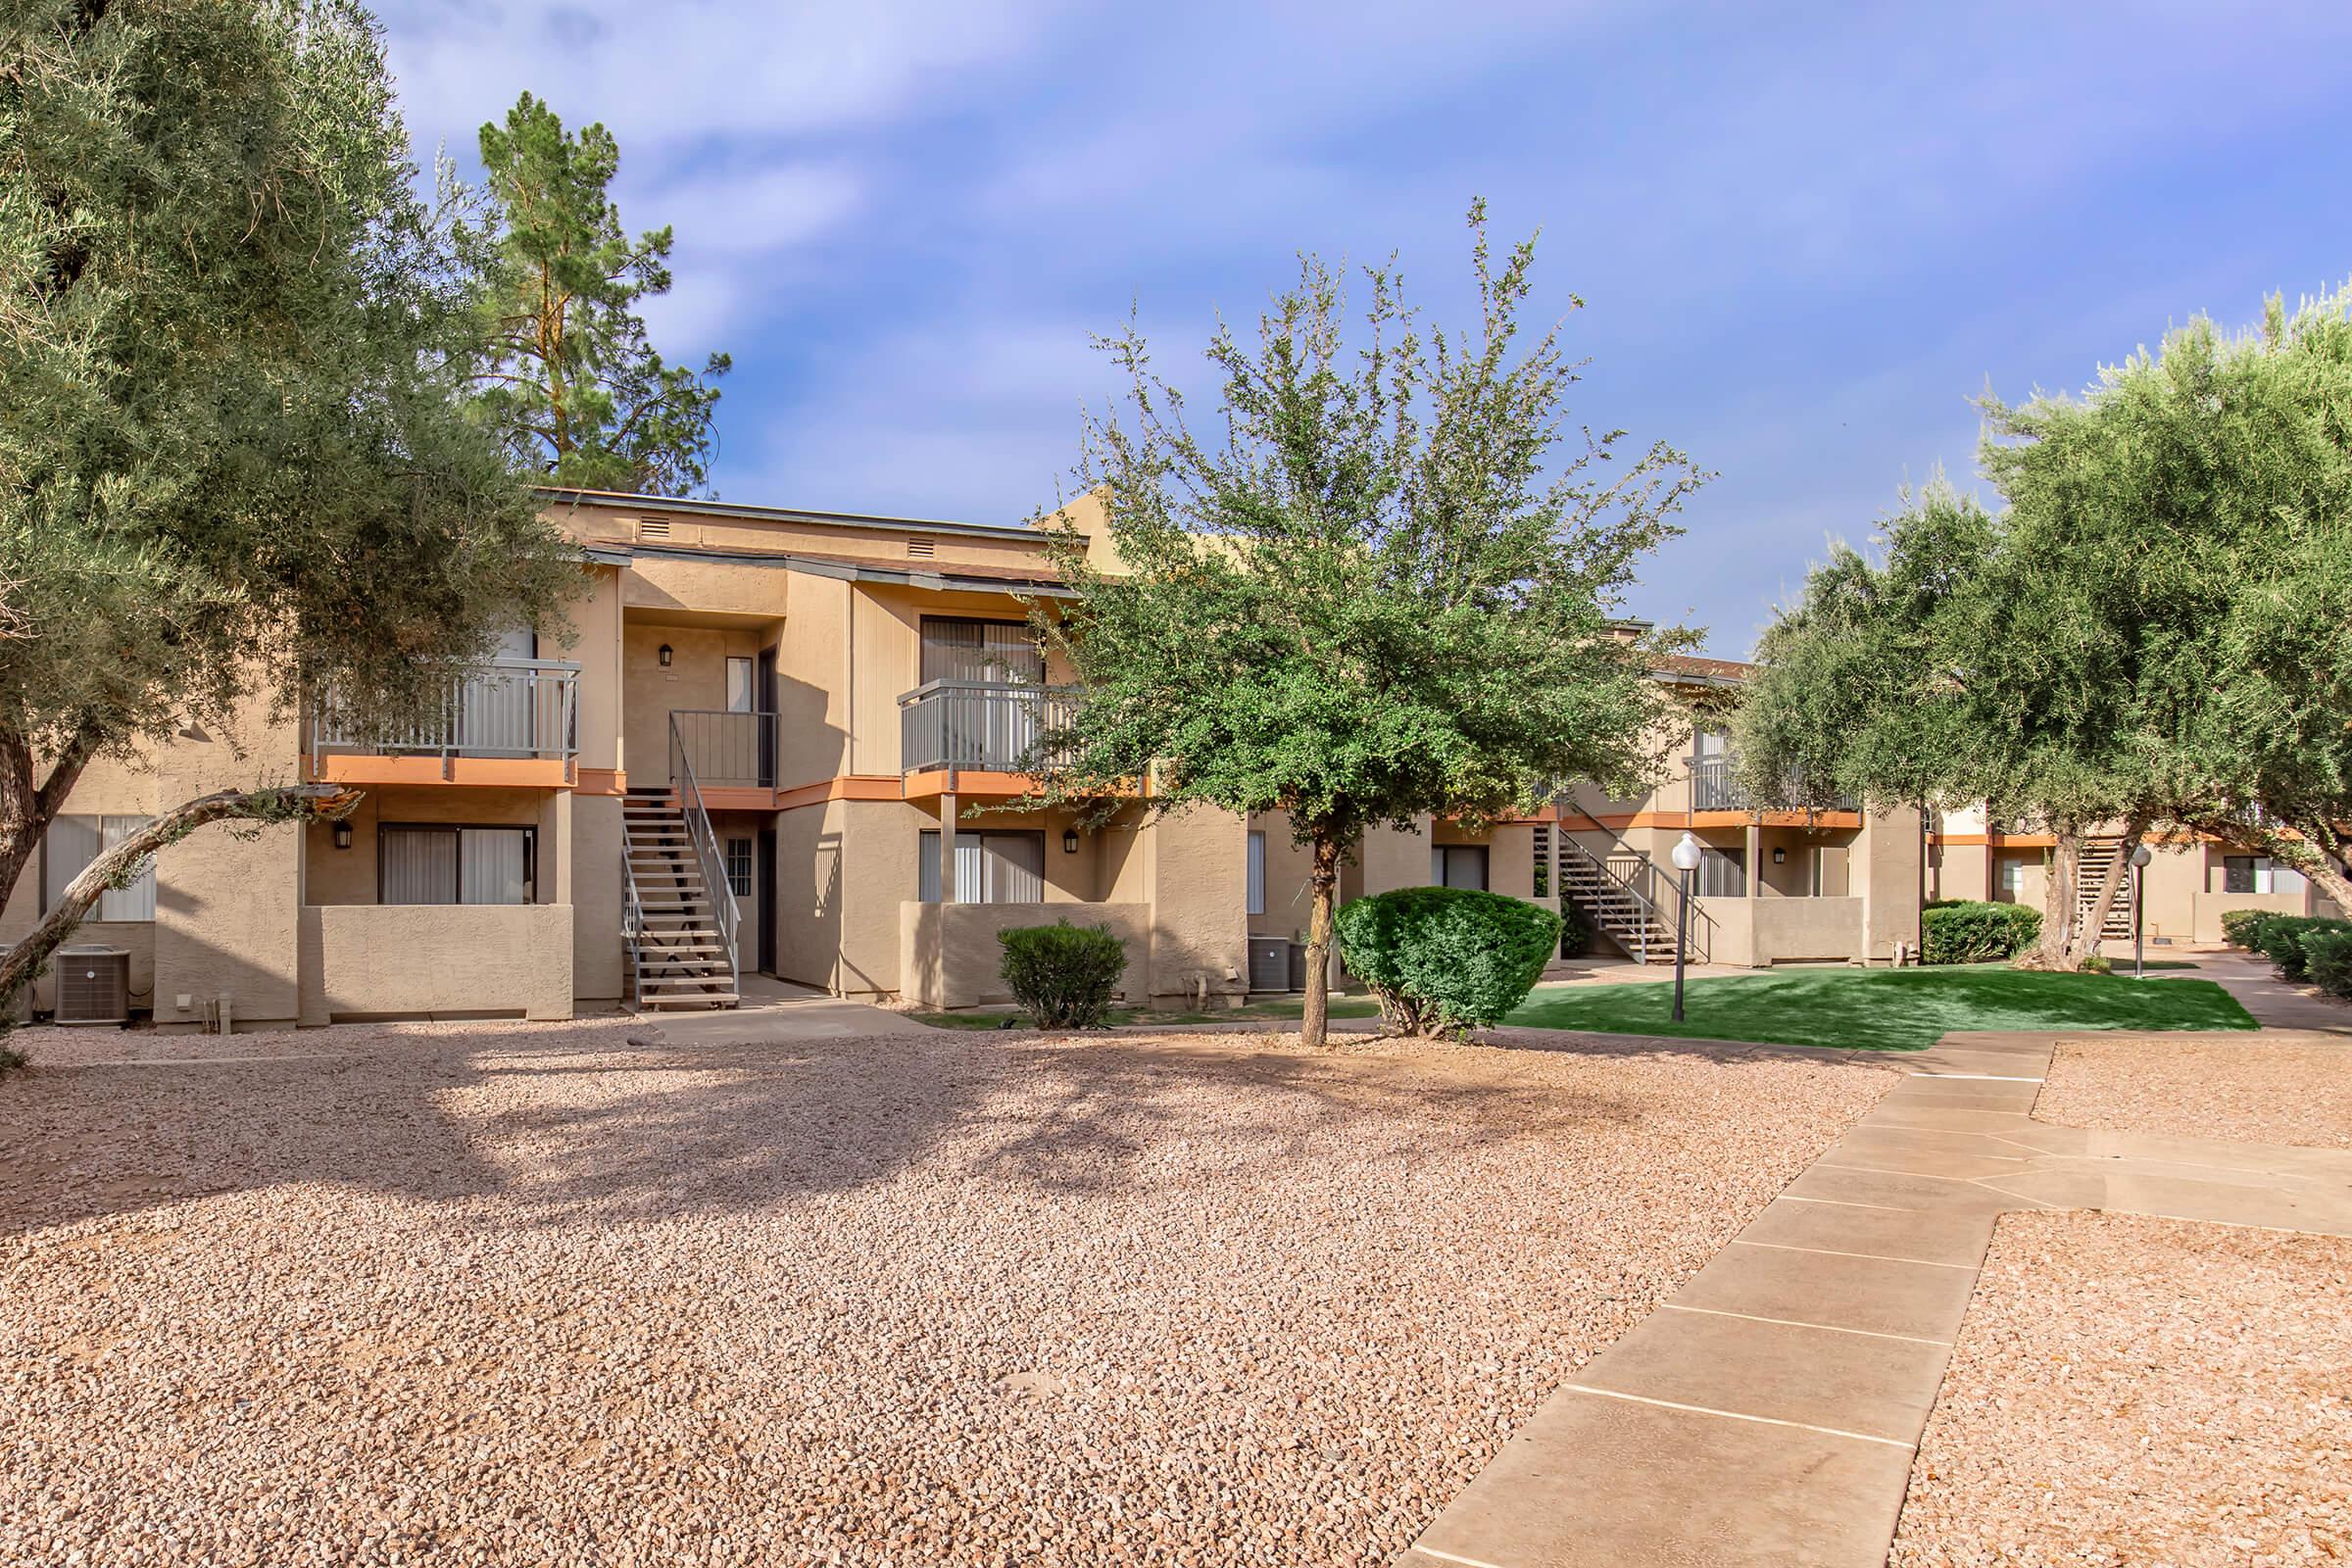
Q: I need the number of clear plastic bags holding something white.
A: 0